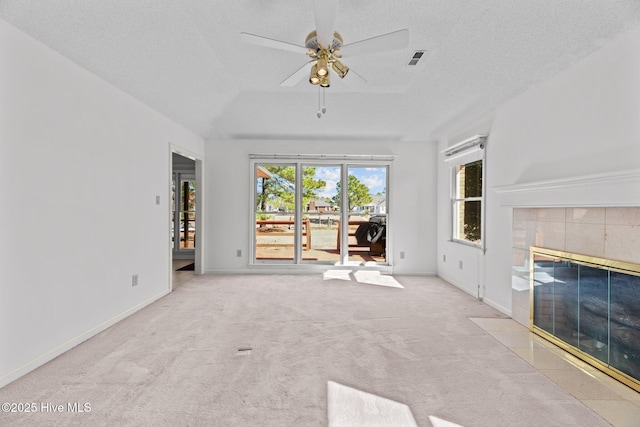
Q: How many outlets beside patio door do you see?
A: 2